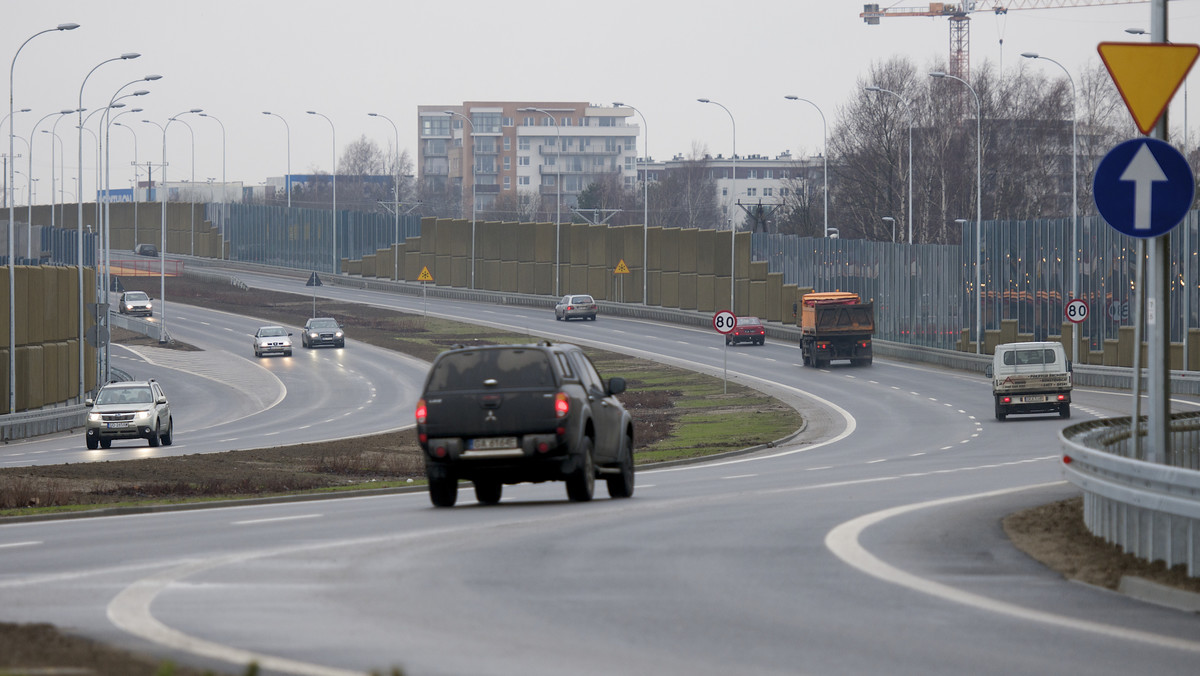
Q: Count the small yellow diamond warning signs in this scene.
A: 2